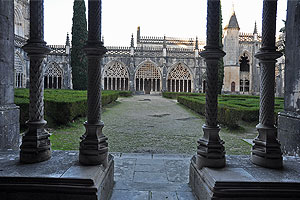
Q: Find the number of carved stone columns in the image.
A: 4